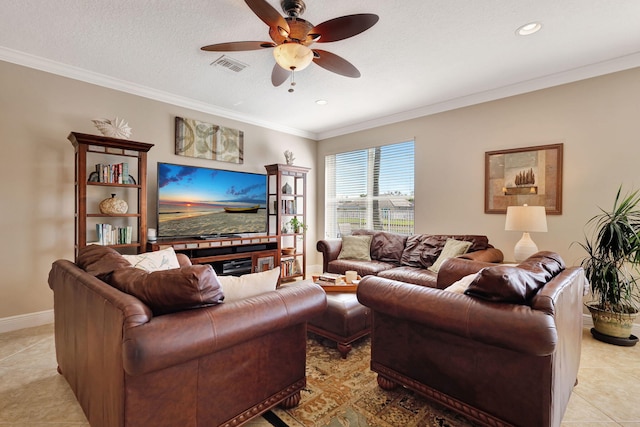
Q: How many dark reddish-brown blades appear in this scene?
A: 5